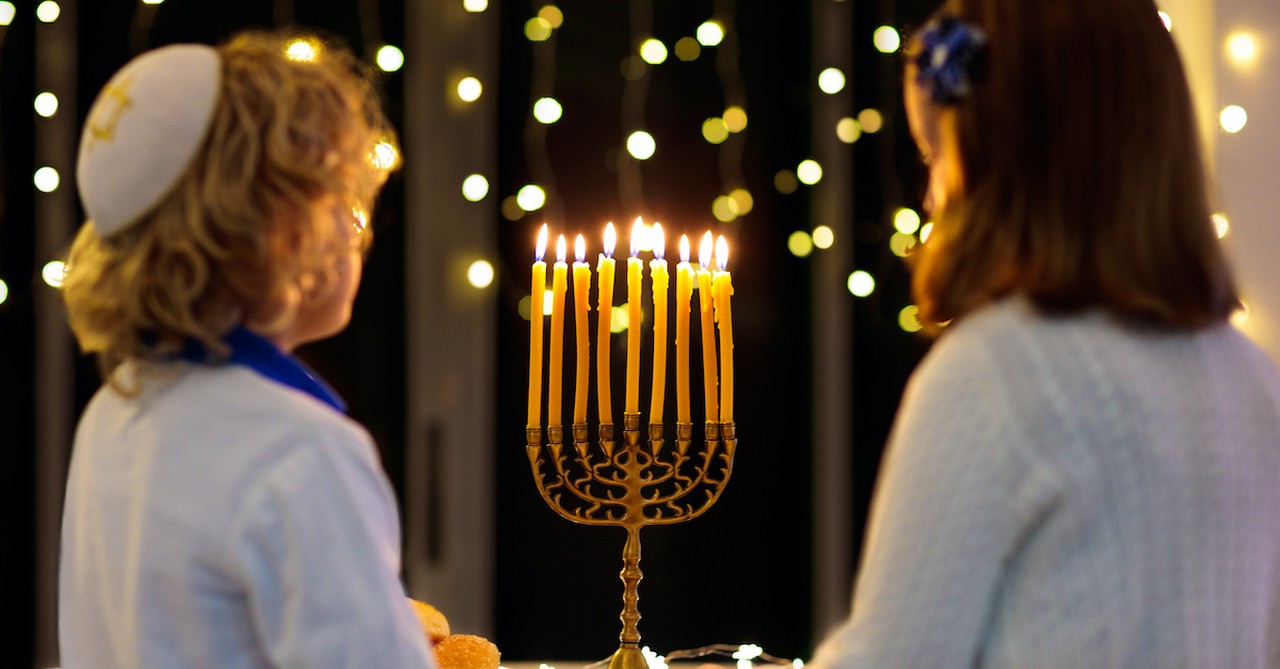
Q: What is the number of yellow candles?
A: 9